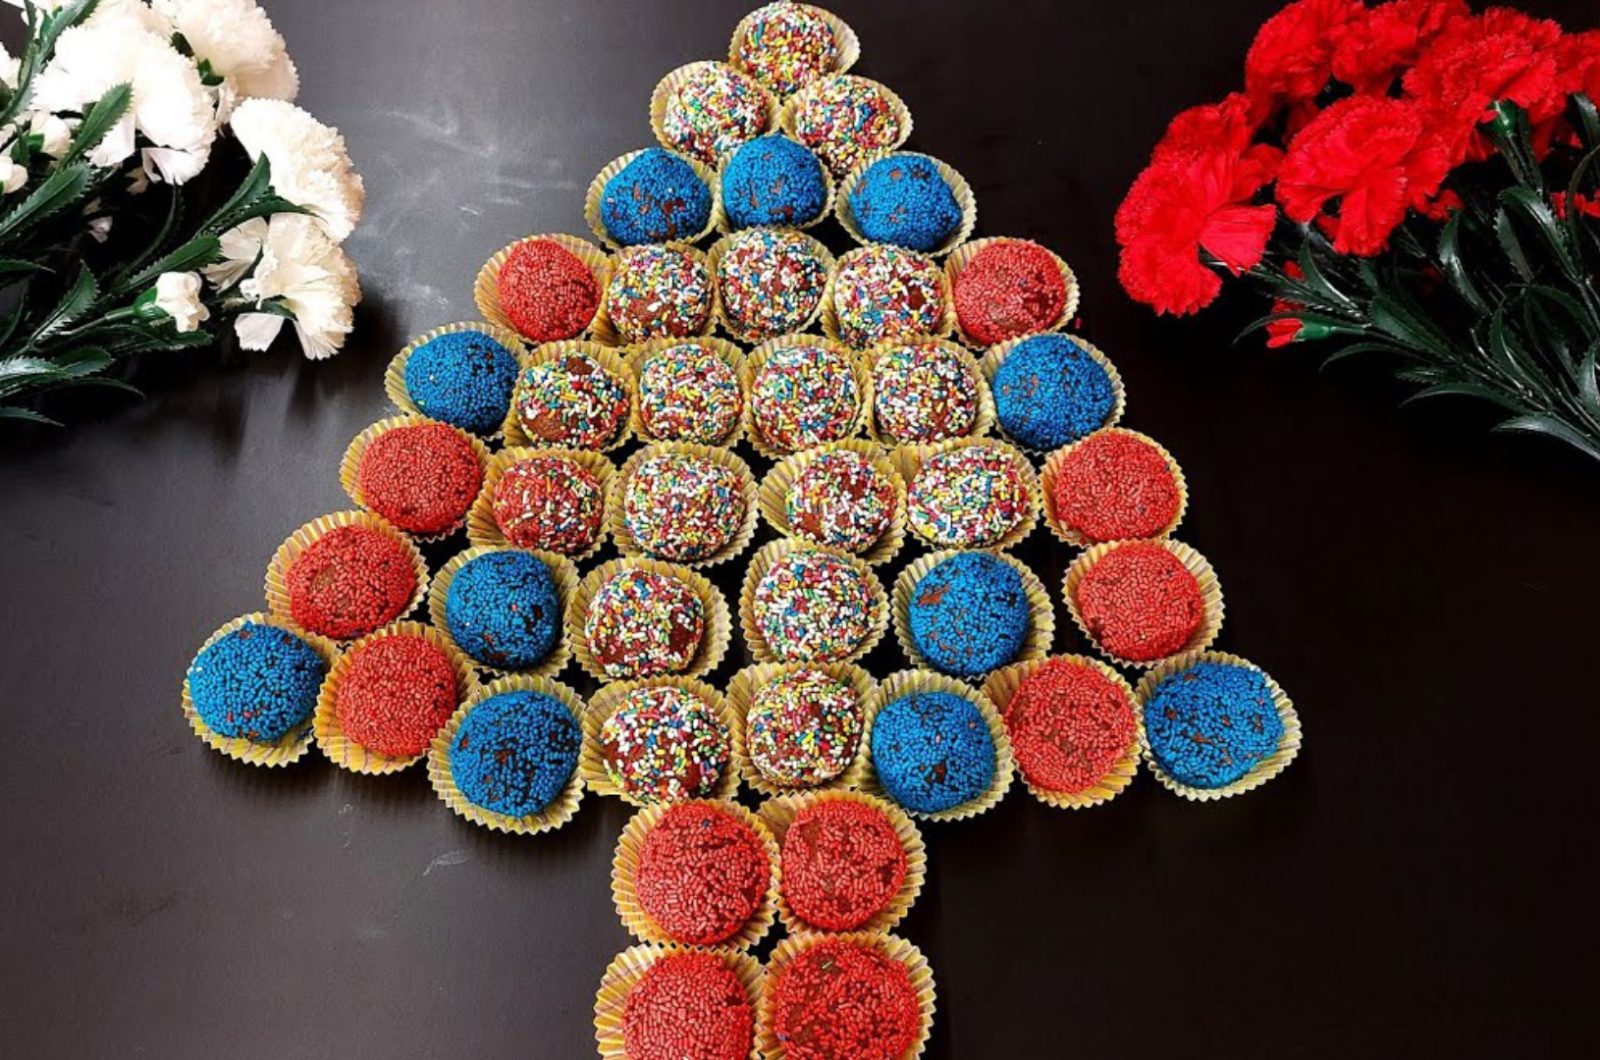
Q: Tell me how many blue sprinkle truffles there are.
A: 11